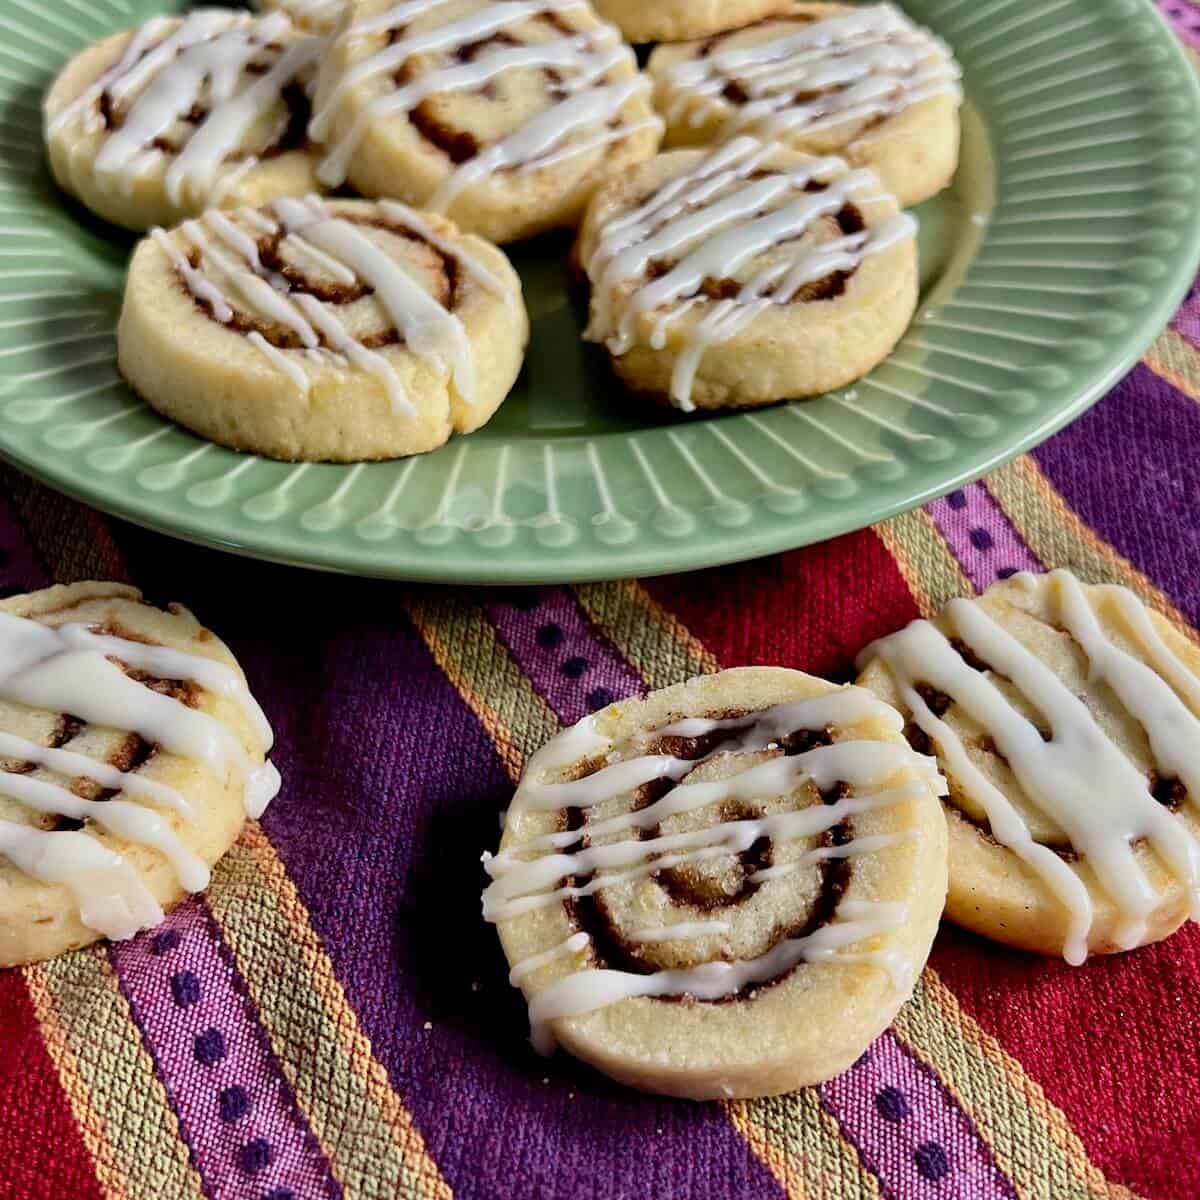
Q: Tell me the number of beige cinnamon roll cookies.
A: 10